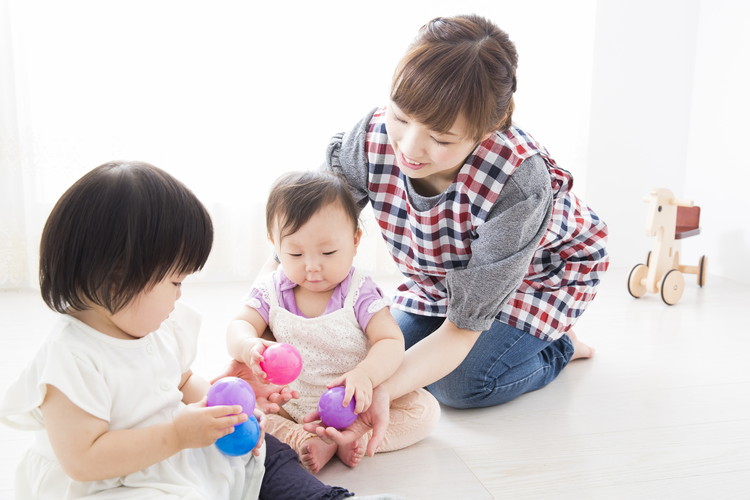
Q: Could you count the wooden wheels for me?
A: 4